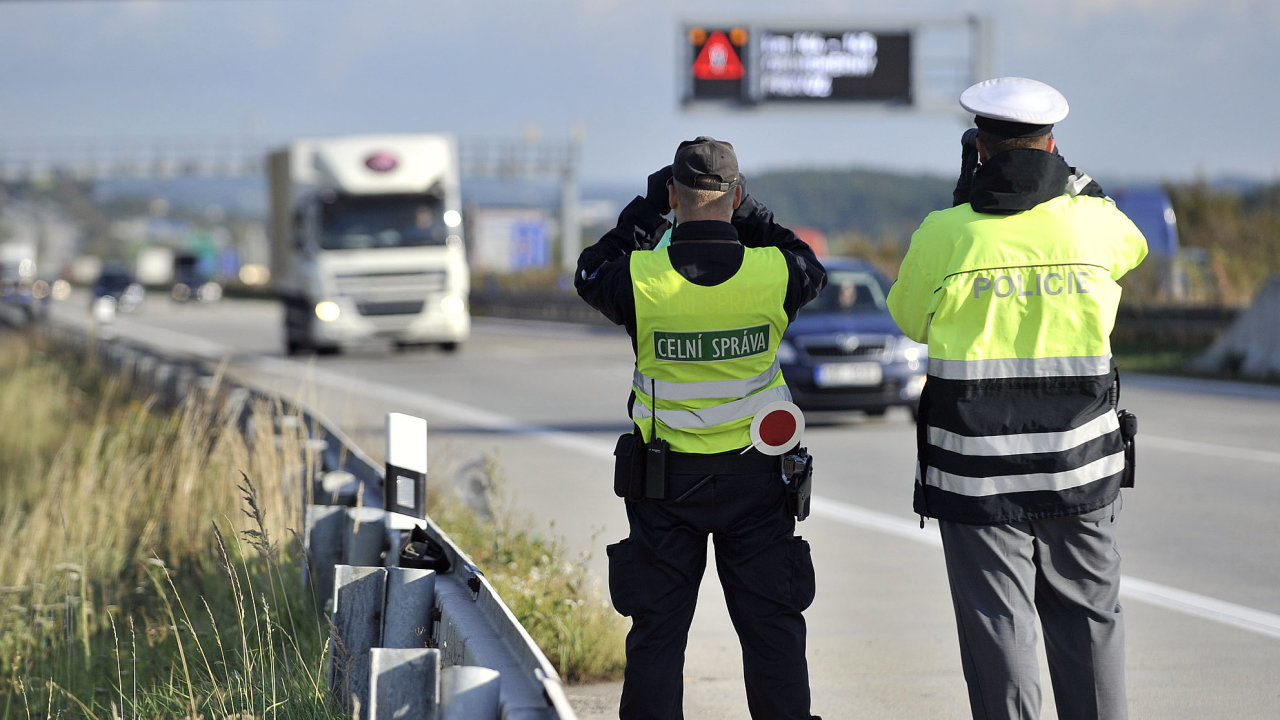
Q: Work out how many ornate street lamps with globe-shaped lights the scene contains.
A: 0